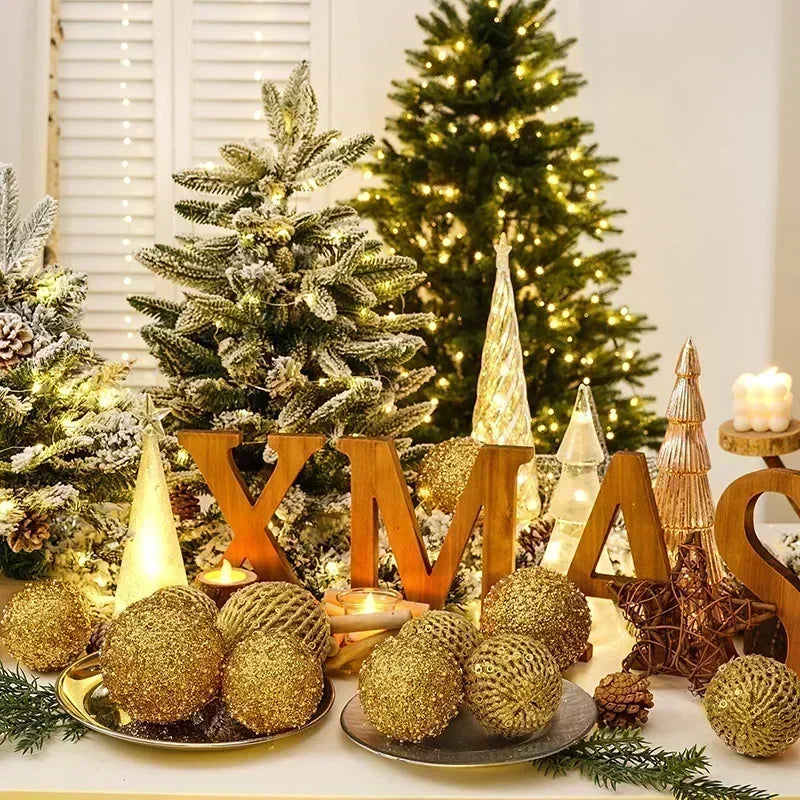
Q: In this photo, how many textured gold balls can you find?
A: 11